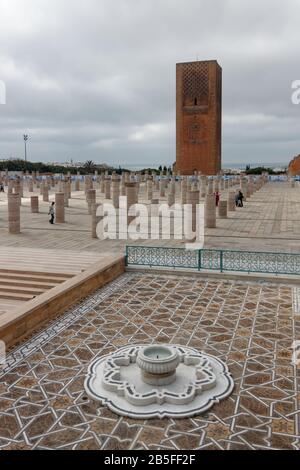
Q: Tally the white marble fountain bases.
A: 1